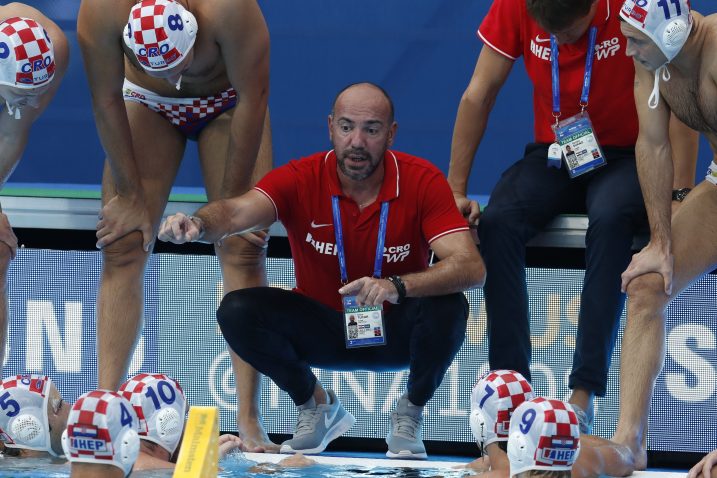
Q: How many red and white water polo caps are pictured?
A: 8